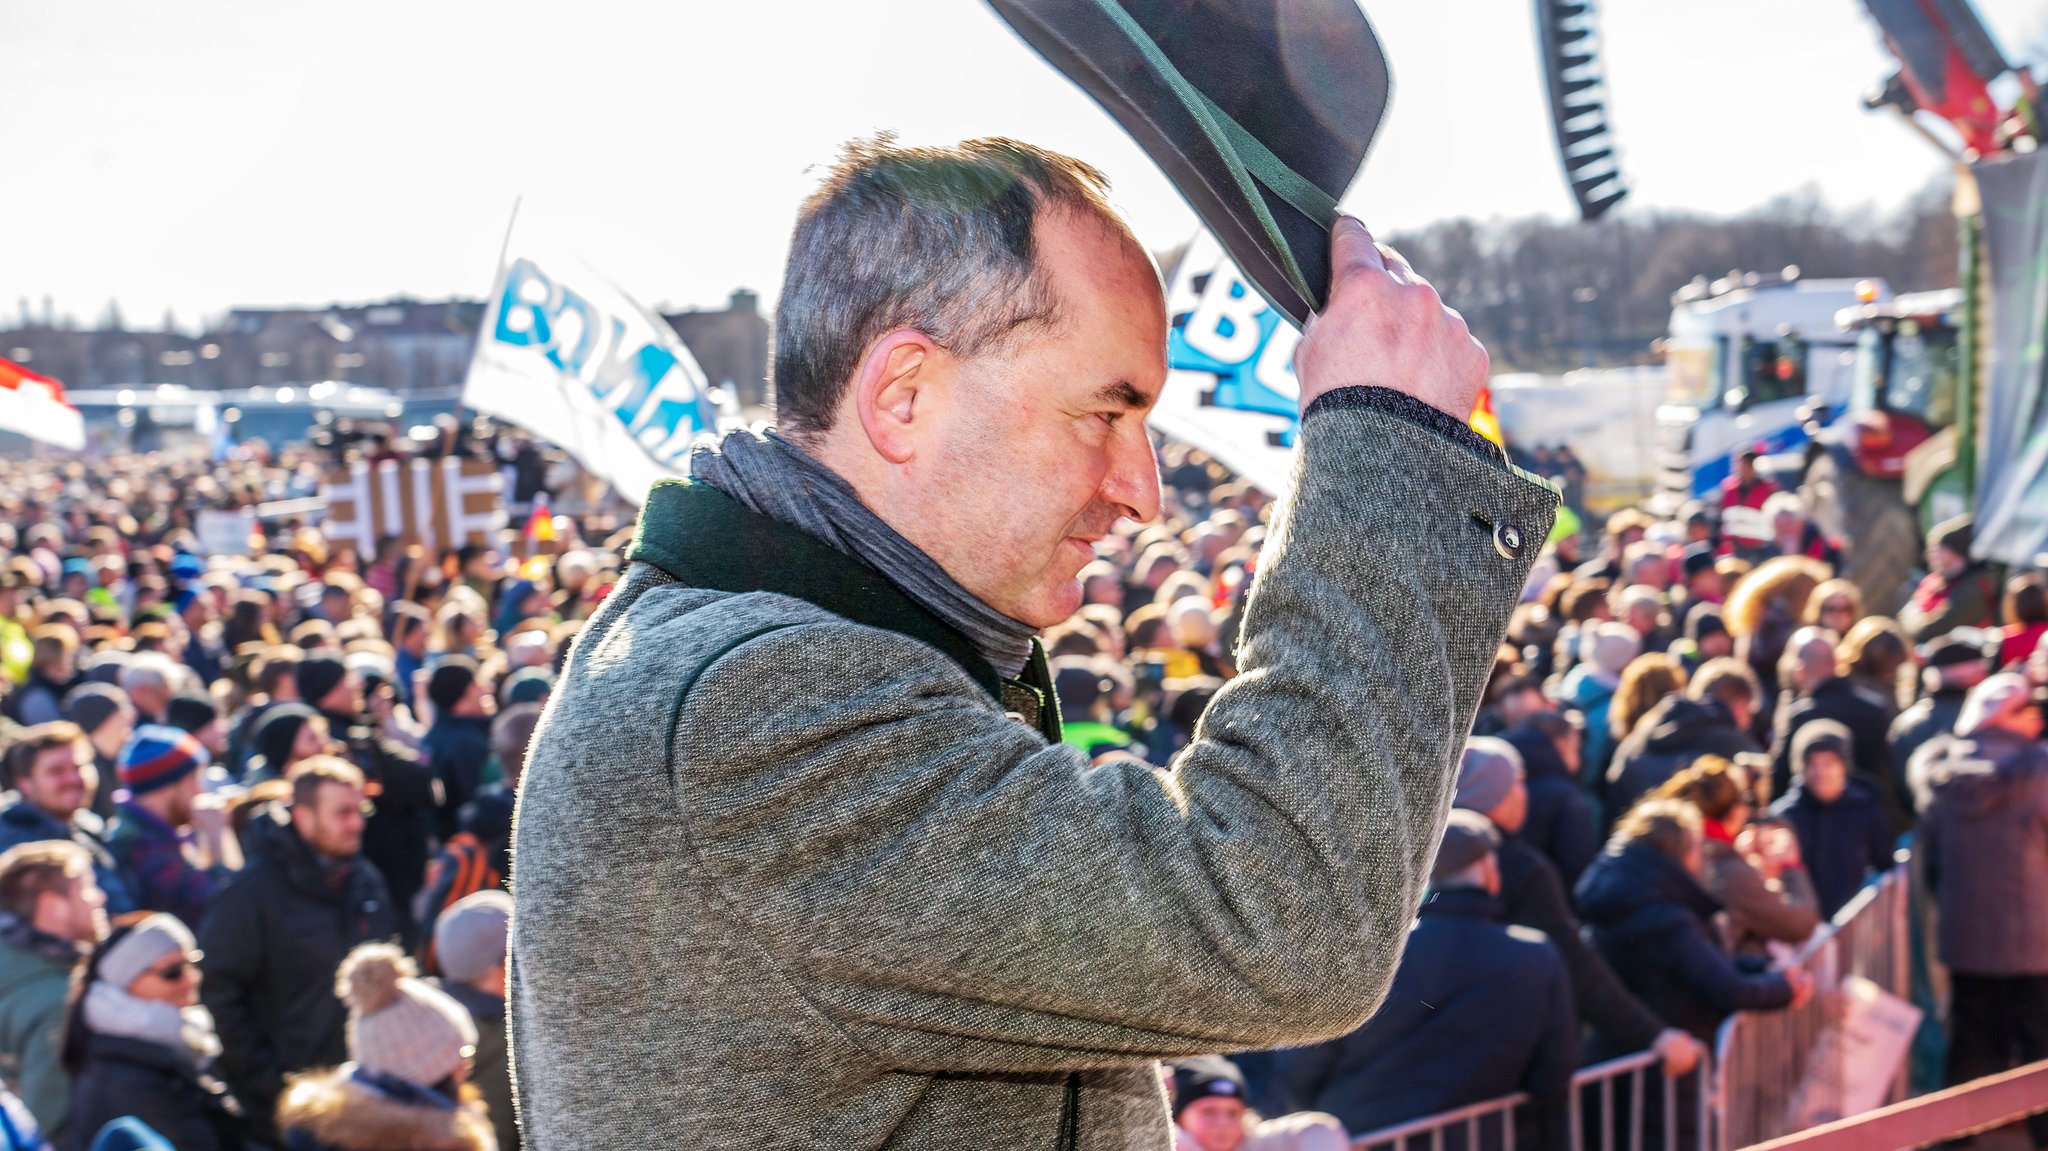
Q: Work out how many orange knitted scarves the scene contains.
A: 0